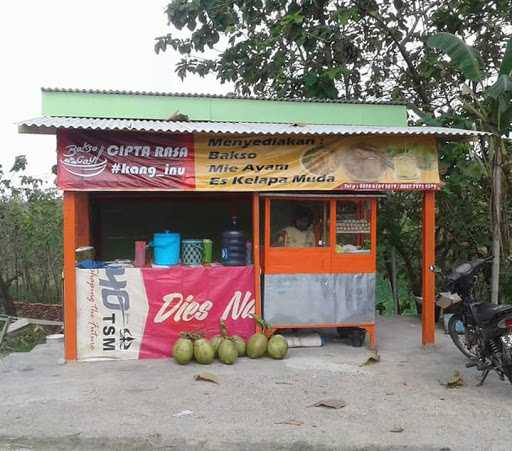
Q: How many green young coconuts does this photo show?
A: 7